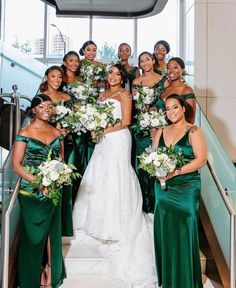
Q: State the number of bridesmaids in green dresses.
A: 9